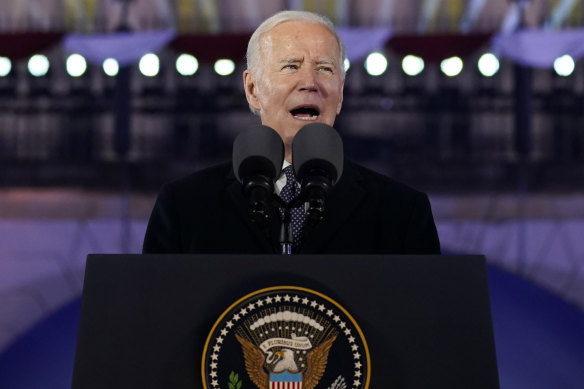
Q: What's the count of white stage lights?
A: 13